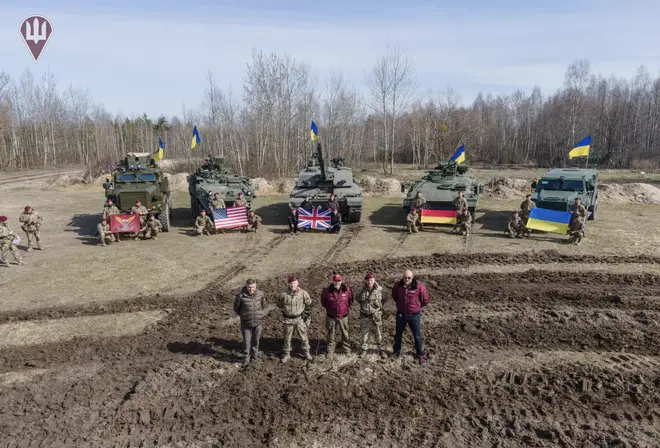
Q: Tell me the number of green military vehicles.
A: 5